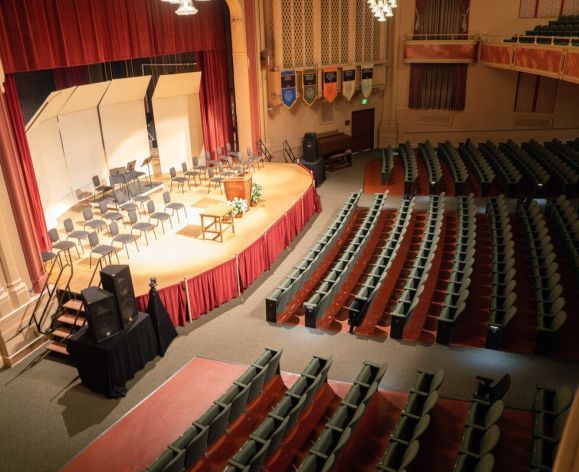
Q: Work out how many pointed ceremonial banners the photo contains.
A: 5